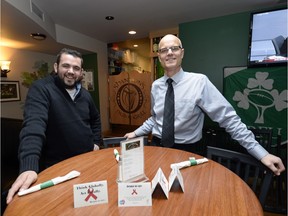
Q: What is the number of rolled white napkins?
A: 3